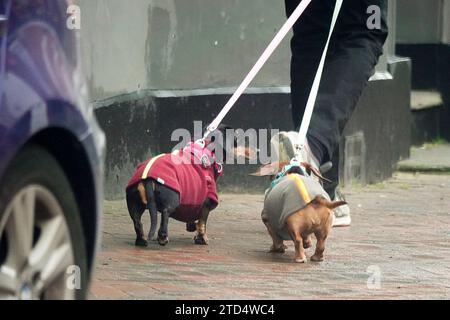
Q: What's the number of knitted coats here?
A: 2